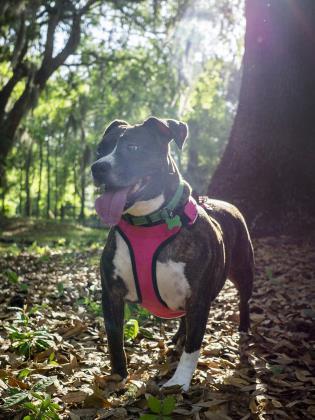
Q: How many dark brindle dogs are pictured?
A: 1